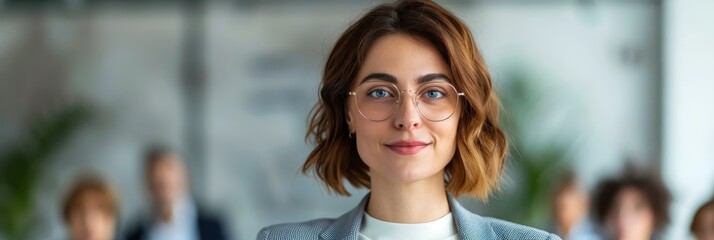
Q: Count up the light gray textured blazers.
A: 1